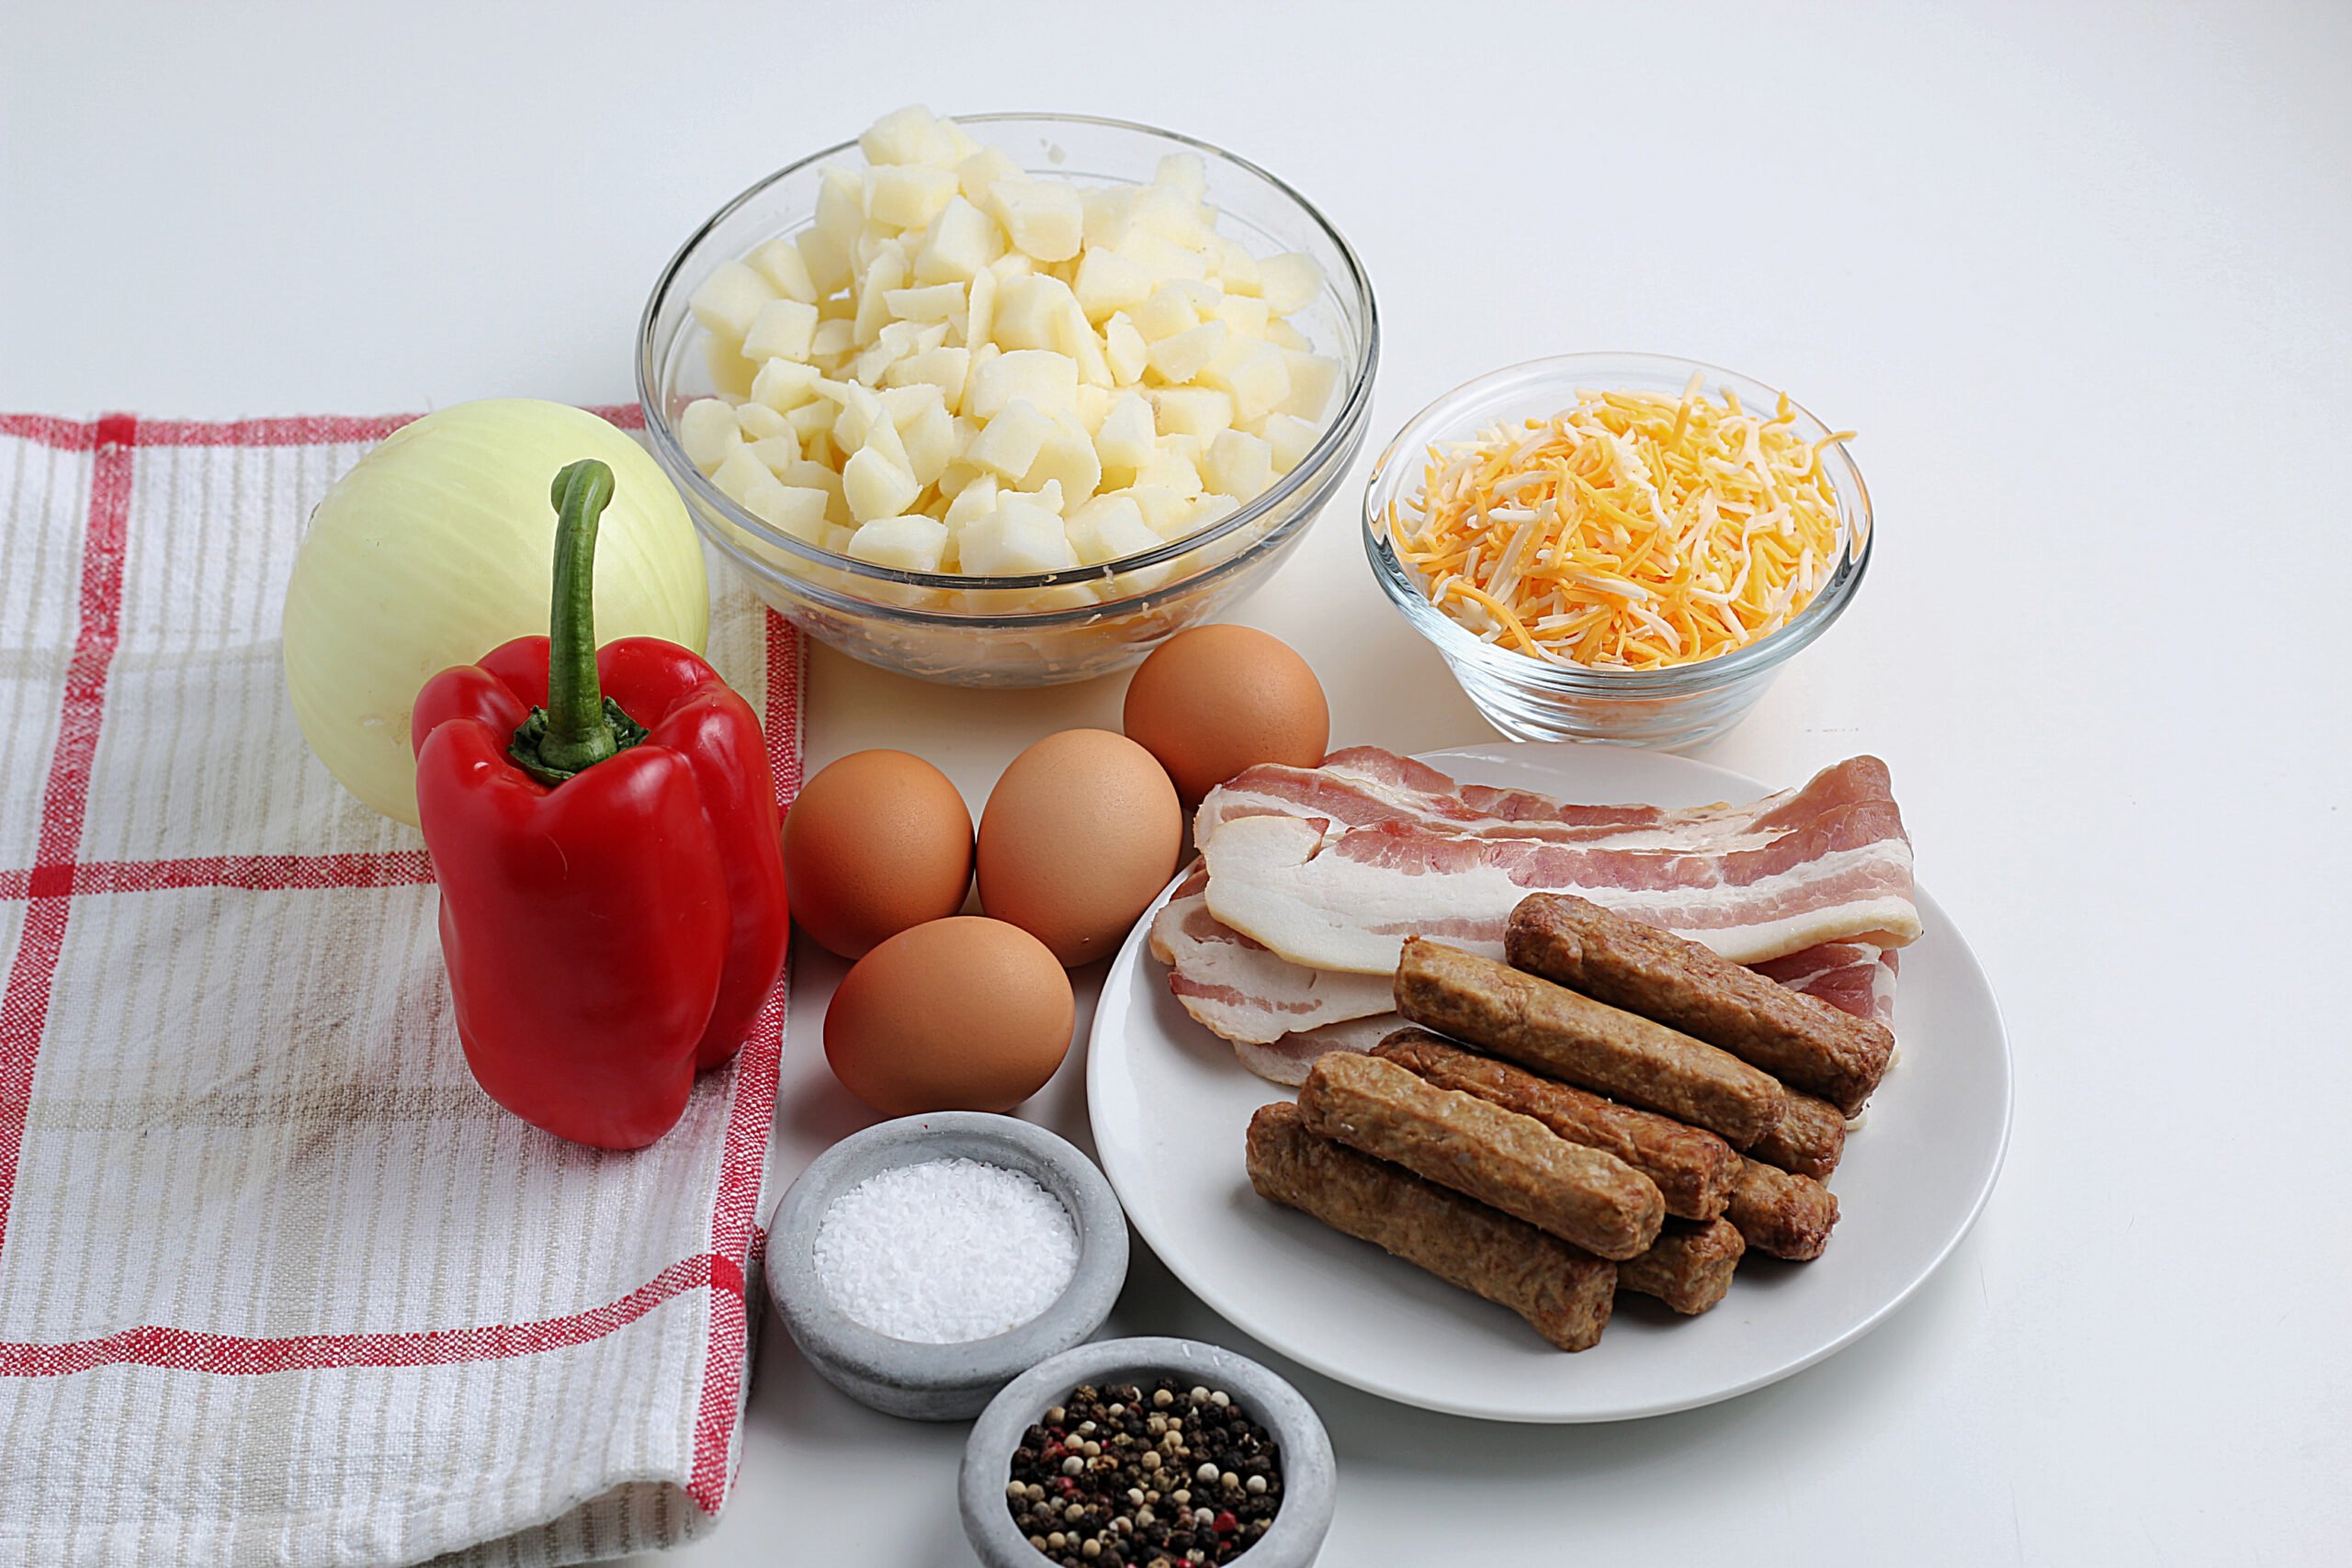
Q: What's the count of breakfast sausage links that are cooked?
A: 8